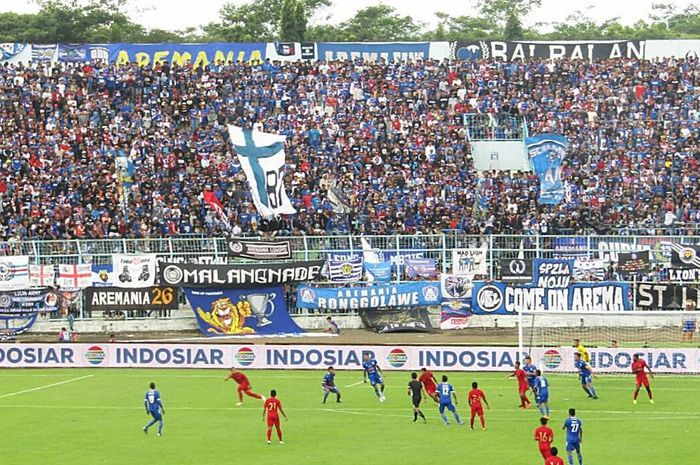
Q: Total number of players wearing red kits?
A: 8